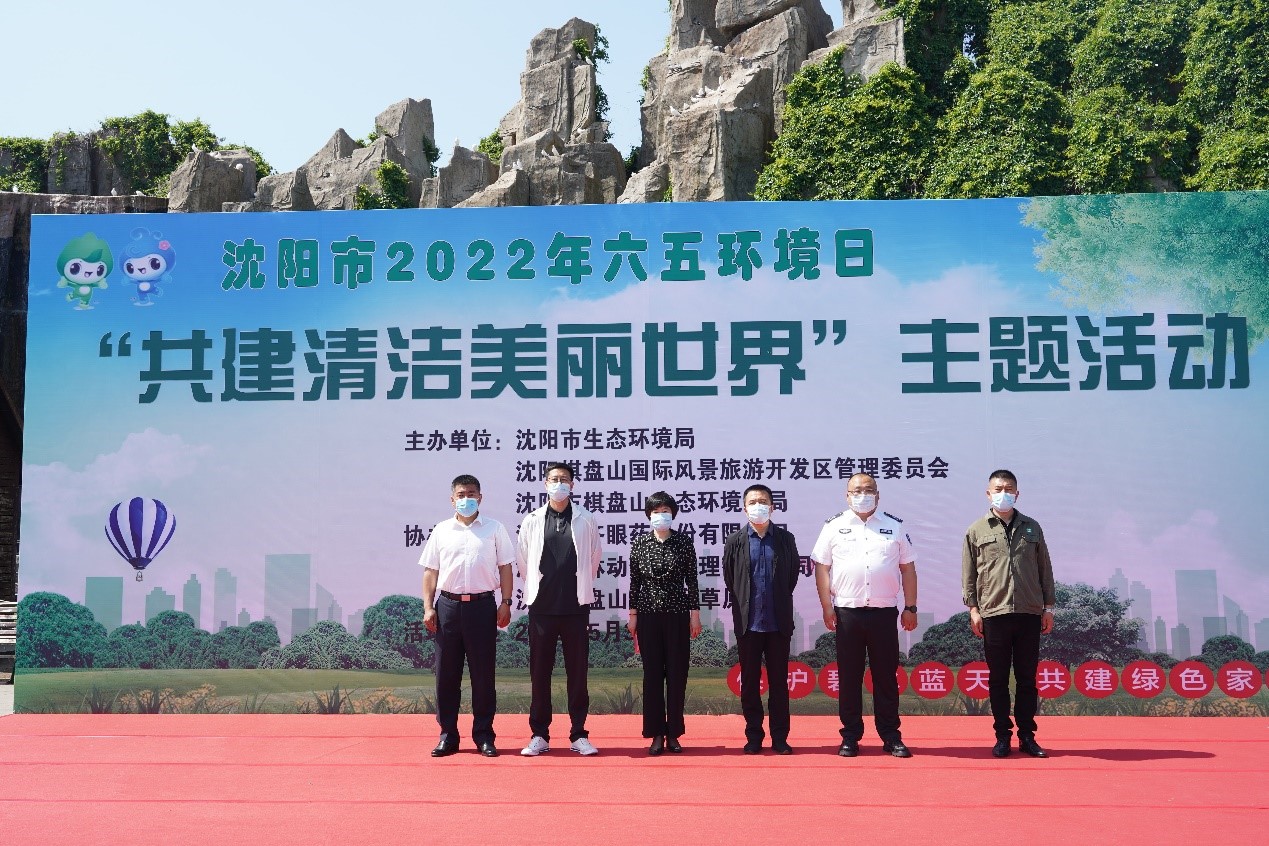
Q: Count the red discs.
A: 12